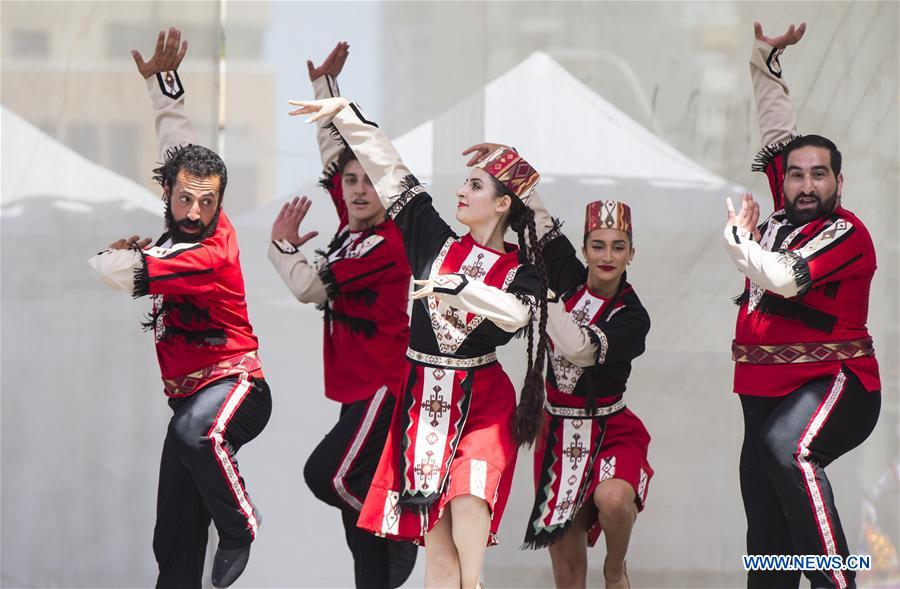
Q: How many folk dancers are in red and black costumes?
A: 5